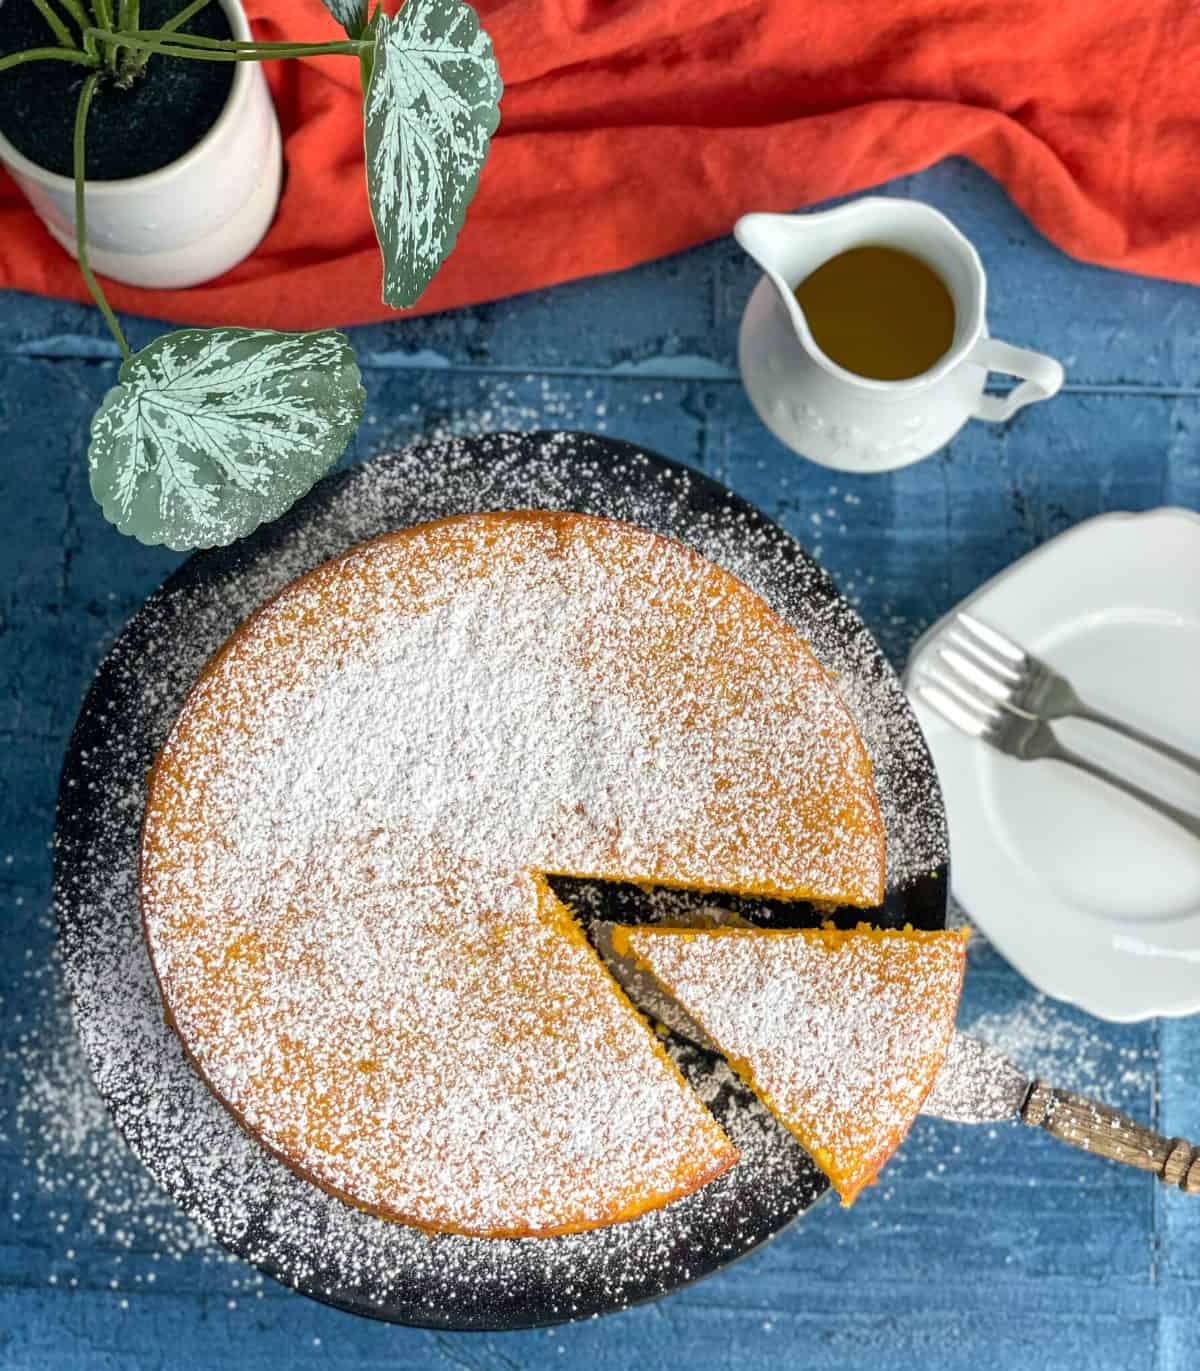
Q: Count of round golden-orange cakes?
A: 1